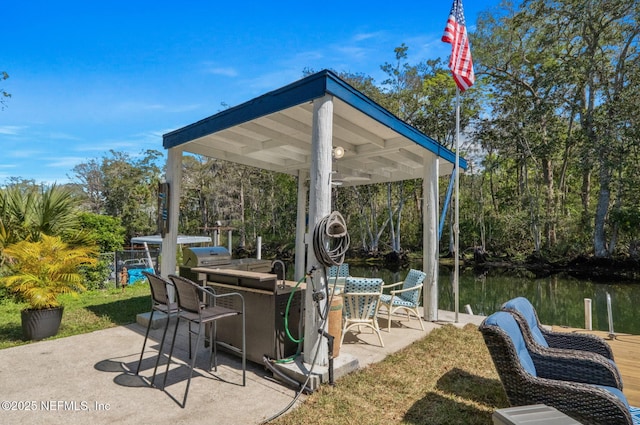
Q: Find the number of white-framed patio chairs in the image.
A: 3